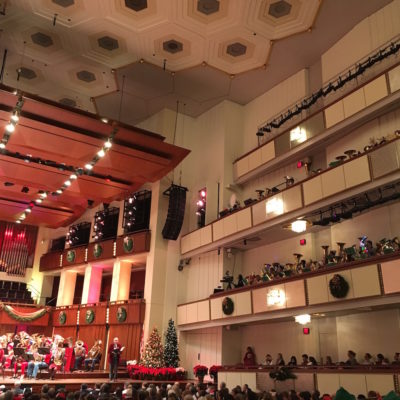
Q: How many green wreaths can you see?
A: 8